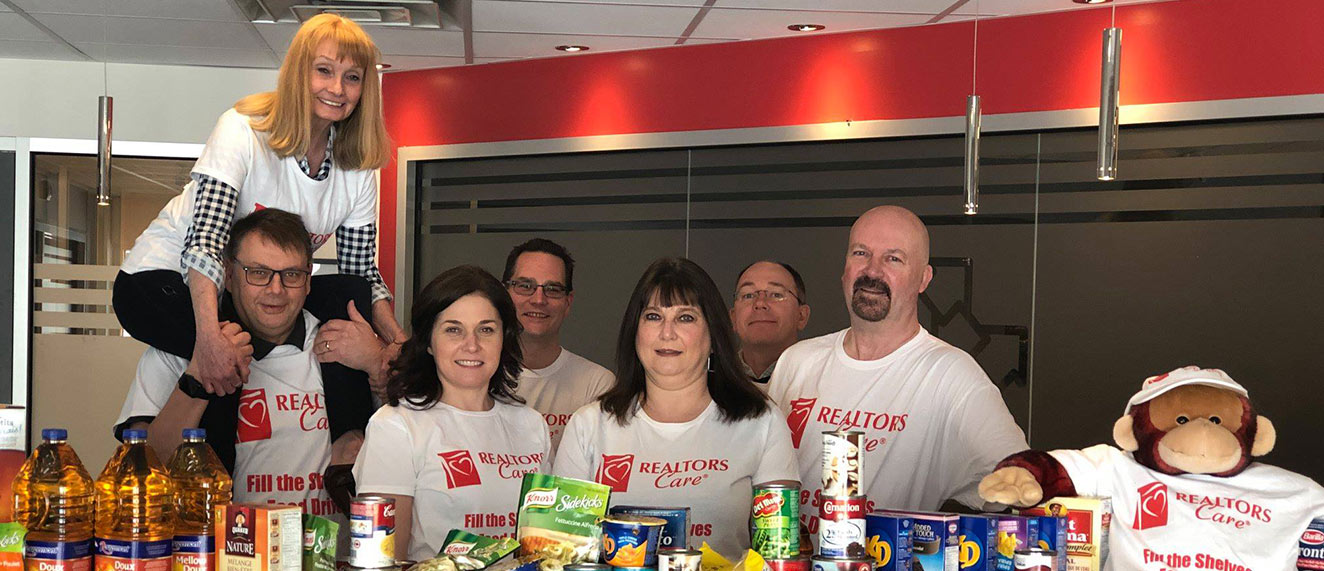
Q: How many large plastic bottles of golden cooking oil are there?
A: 3